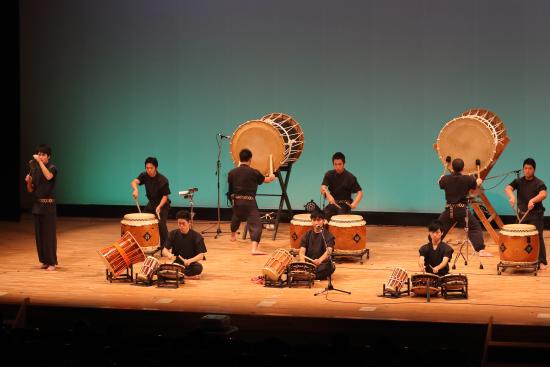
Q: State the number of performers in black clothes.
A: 9